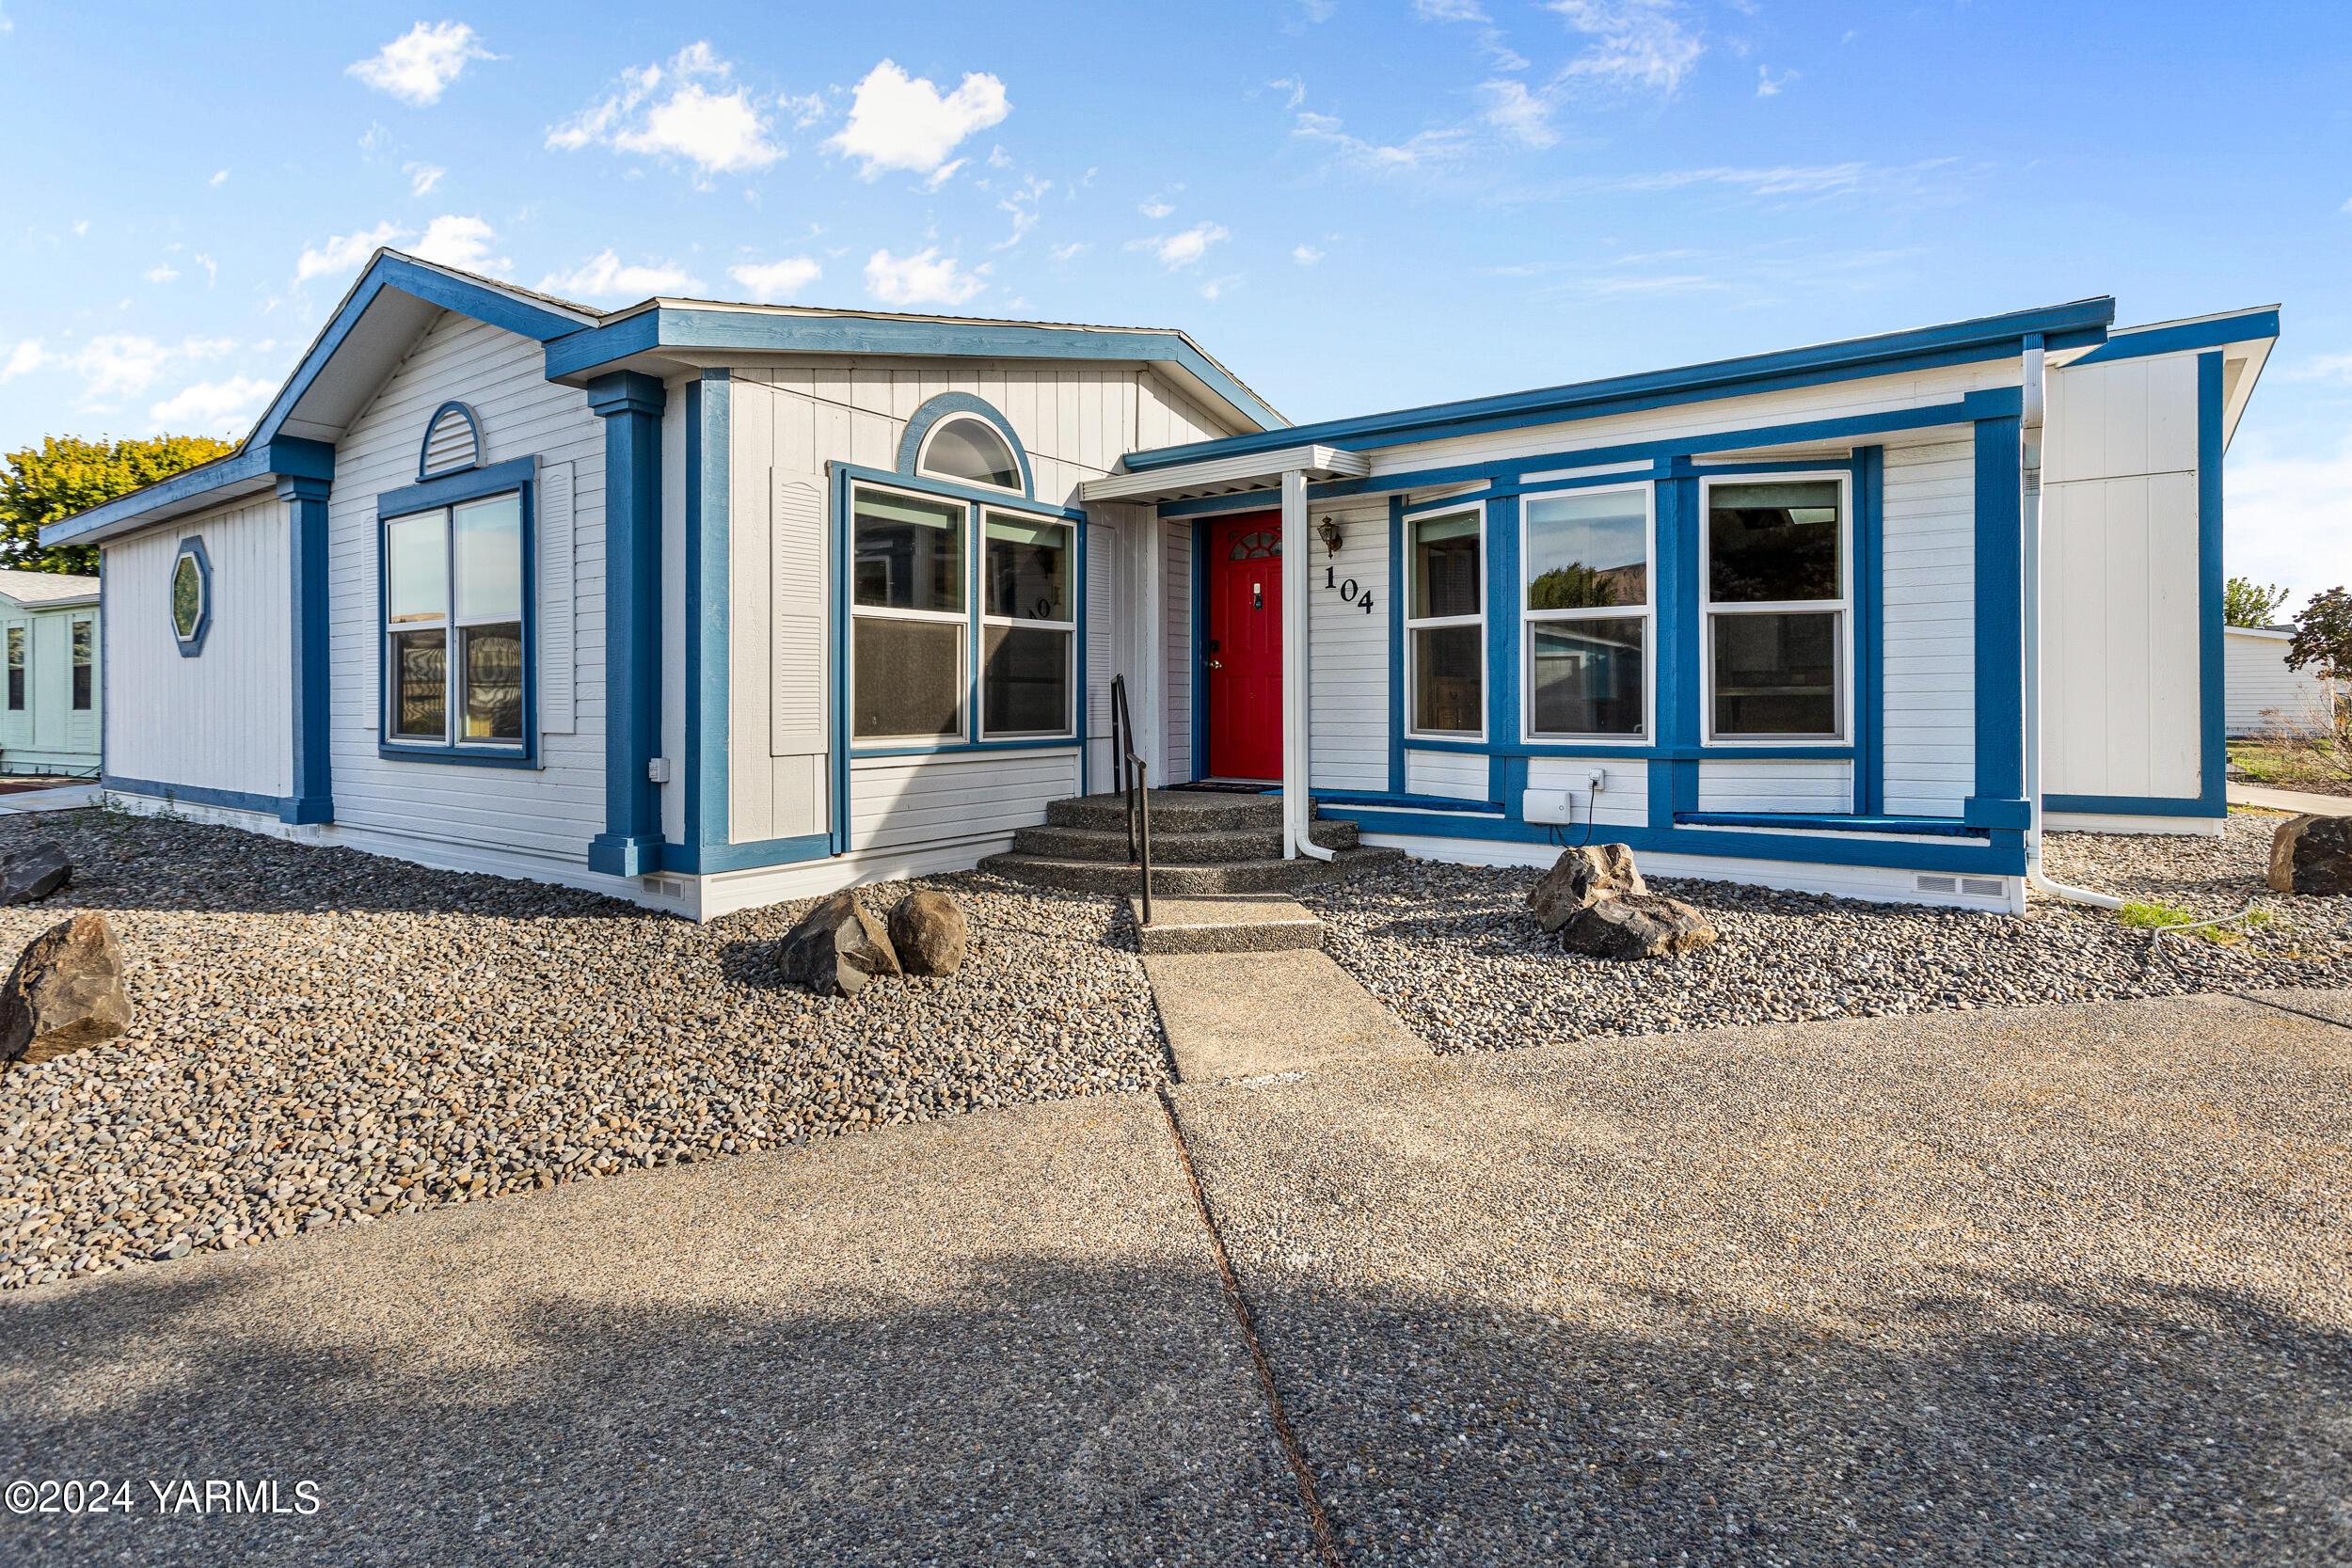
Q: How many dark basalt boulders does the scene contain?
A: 7